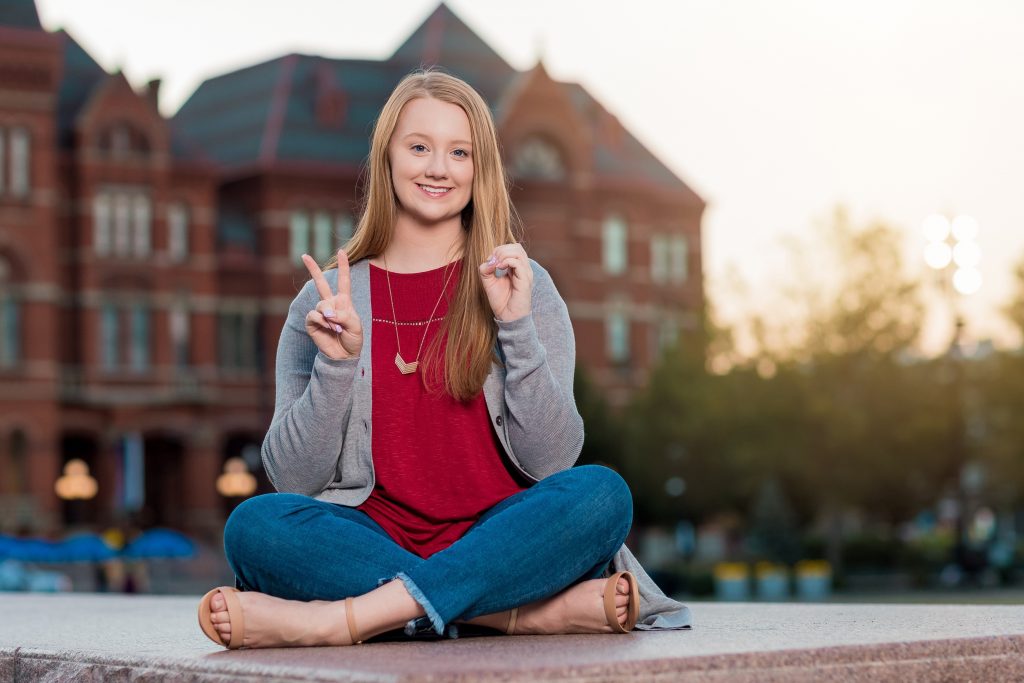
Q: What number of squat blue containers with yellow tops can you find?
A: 3